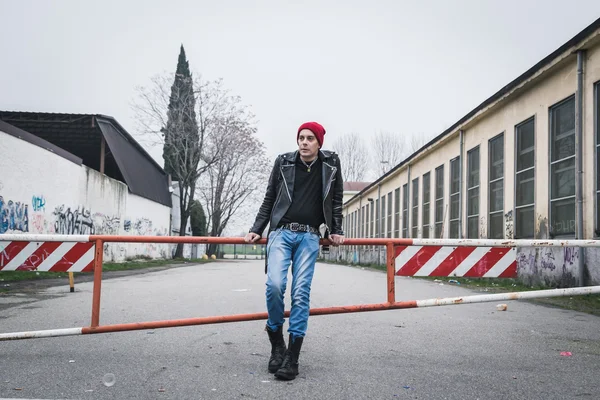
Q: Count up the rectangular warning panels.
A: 2